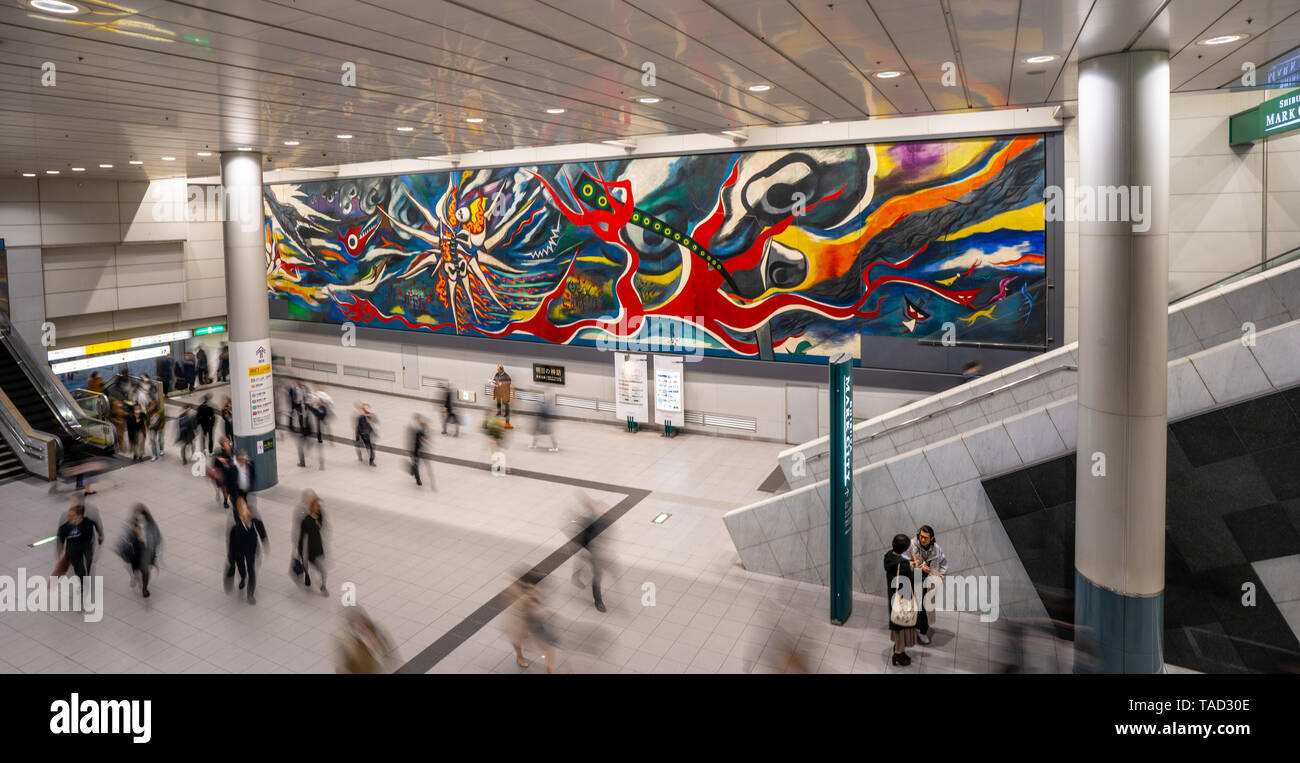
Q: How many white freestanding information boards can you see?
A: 2